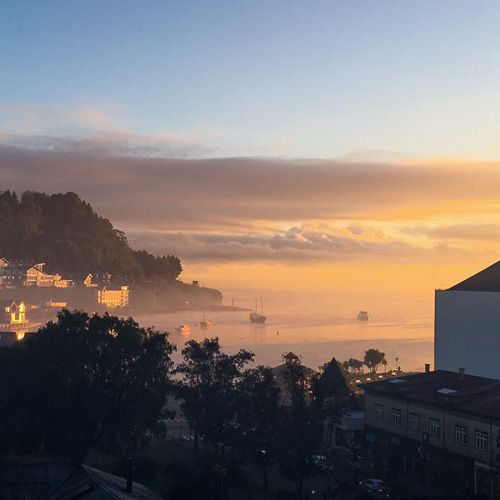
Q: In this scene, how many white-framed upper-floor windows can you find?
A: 6